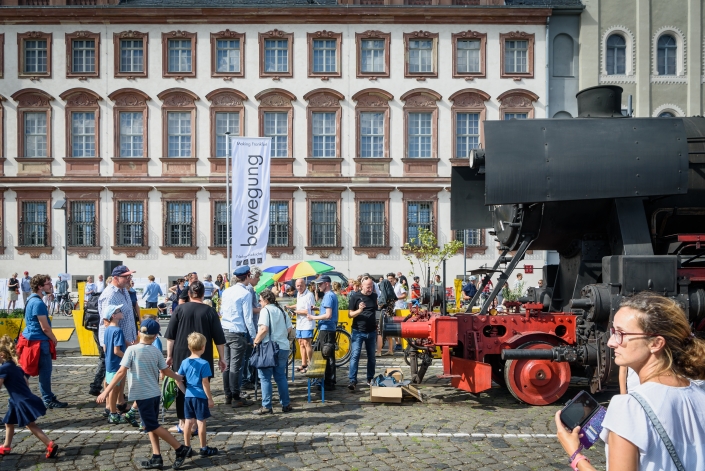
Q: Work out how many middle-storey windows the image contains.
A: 11